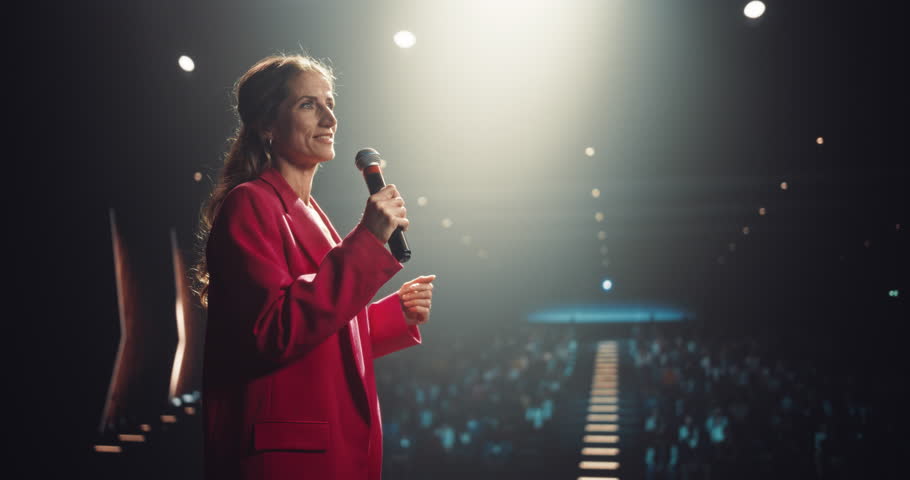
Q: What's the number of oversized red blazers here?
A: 1